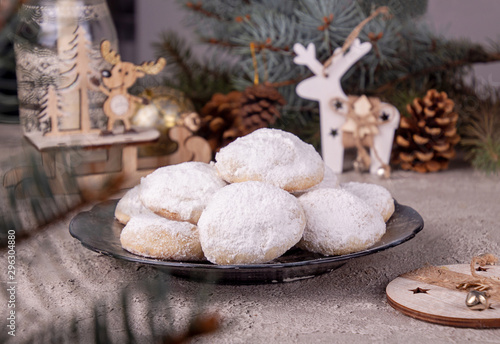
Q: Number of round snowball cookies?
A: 8